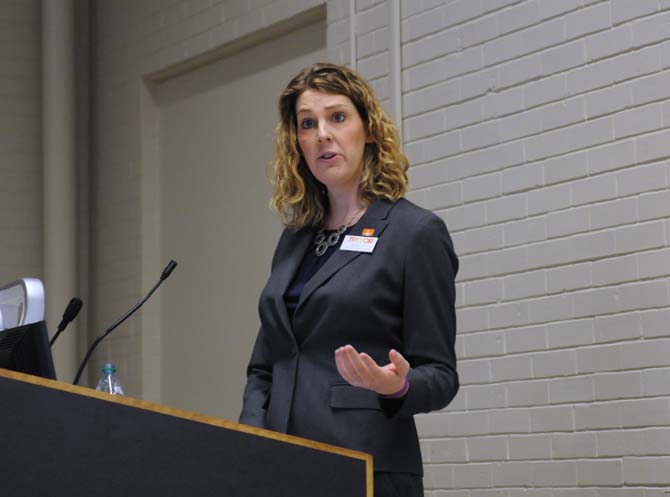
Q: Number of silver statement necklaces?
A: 1